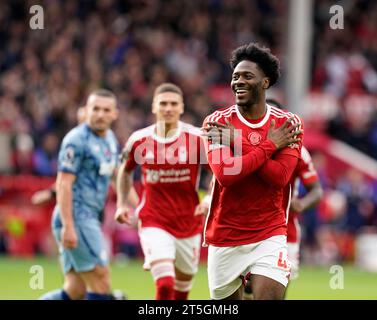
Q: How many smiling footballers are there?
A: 1